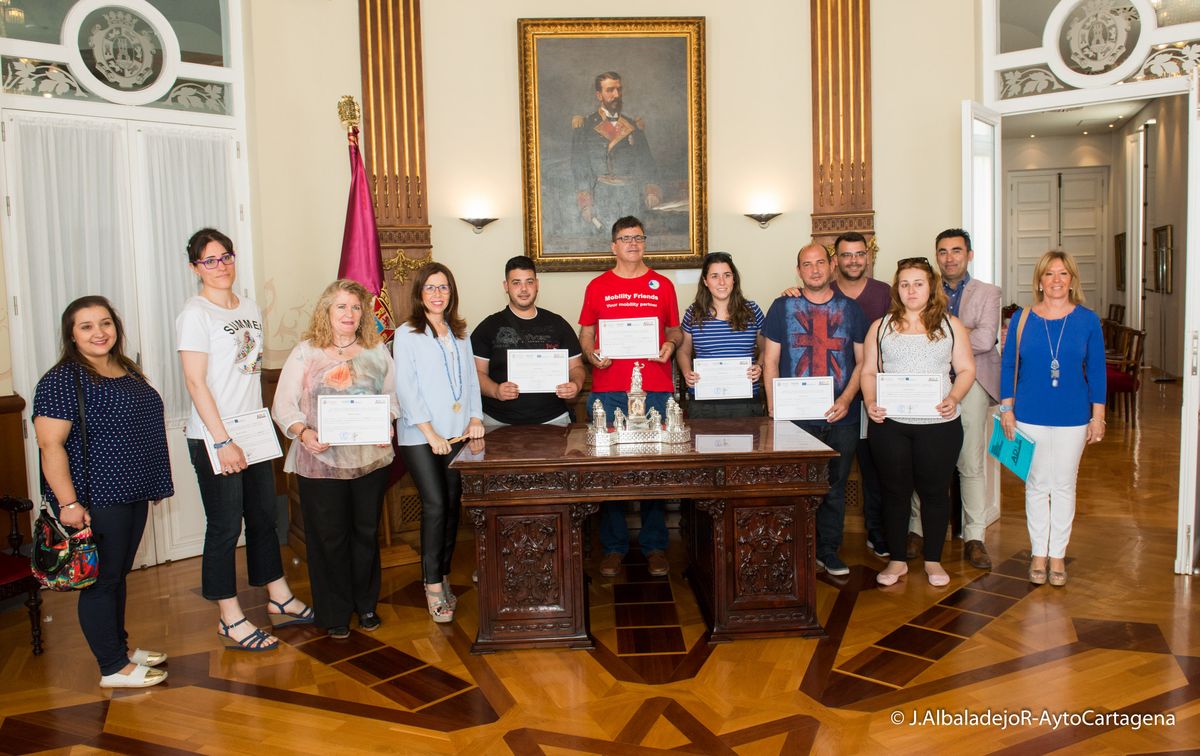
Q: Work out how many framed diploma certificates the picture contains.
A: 7